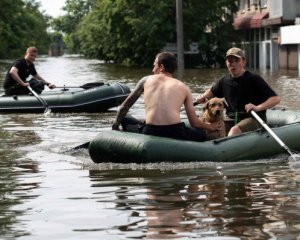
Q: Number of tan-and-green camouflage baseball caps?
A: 1